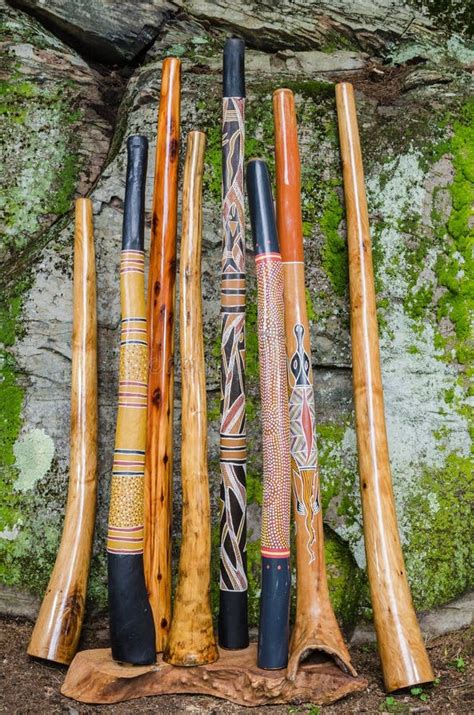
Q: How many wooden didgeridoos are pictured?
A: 8